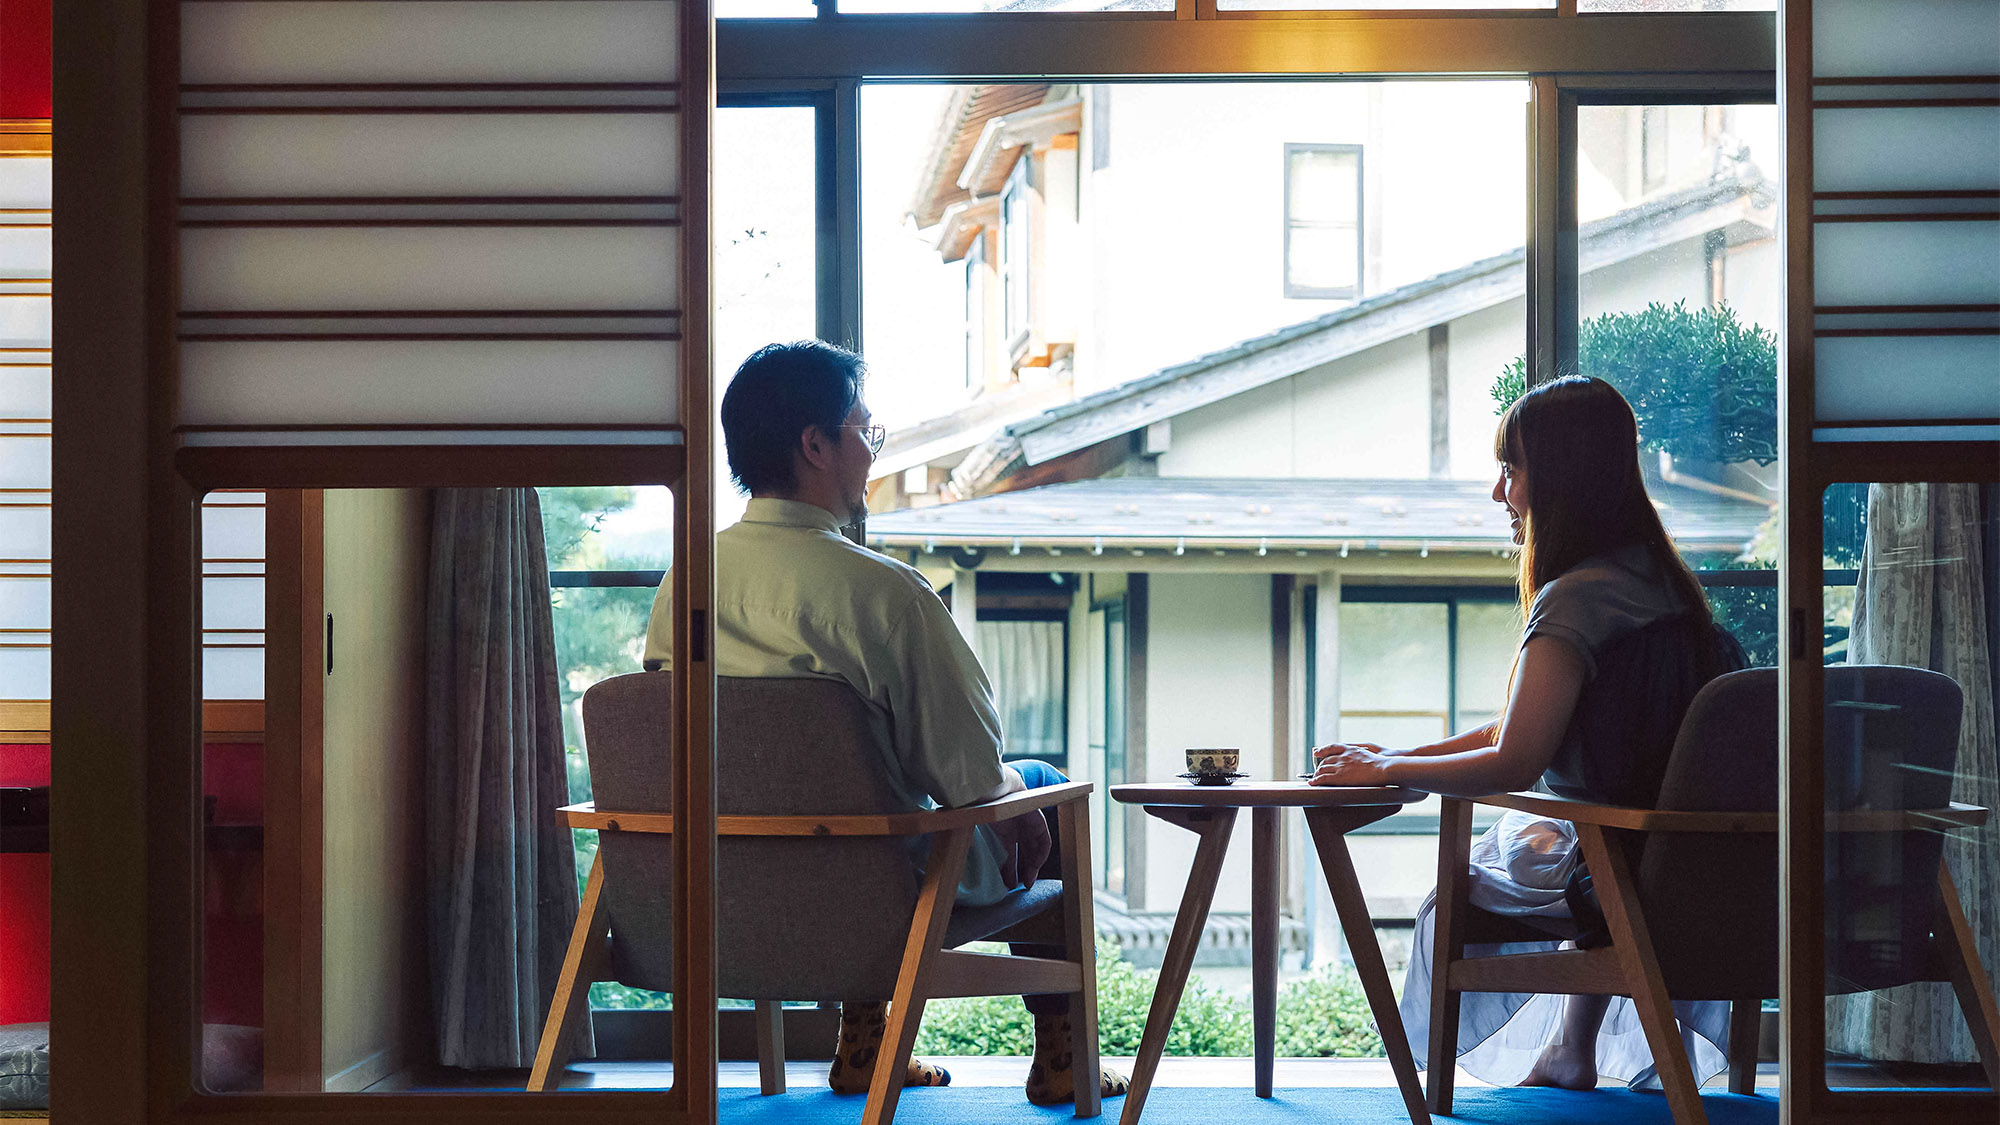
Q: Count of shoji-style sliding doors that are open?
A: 2